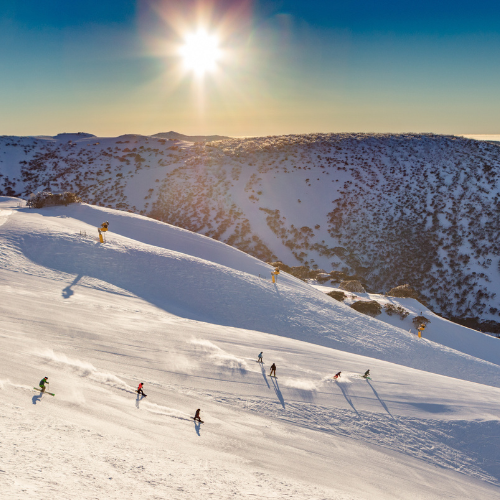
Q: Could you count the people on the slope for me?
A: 7